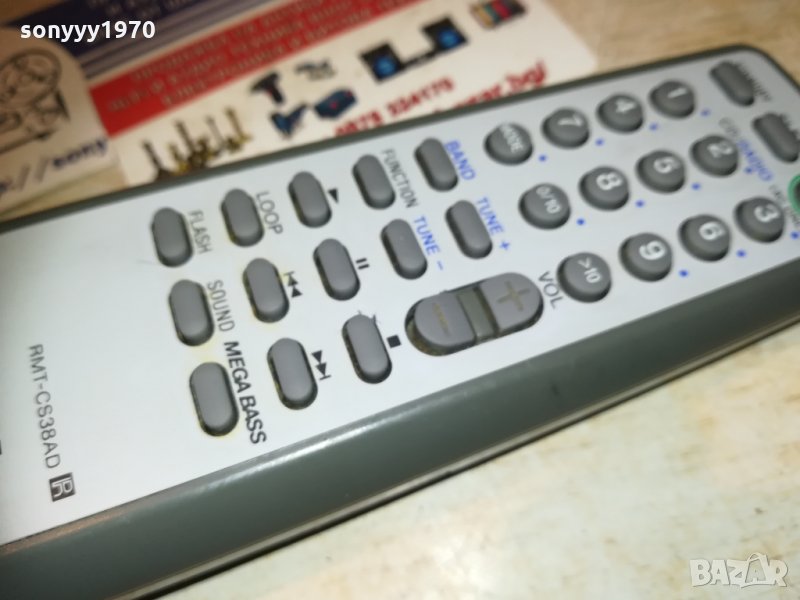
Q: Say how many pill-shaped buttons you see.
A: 15